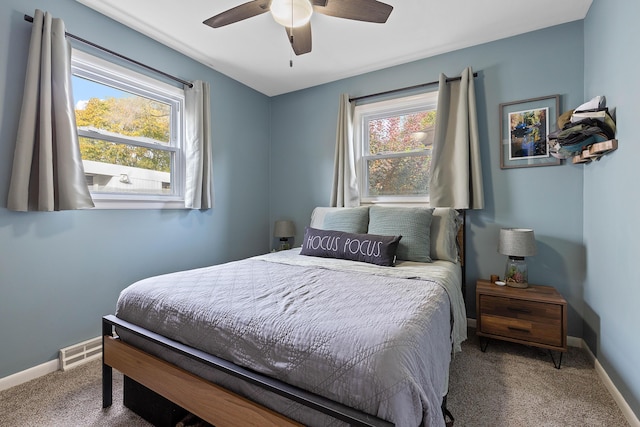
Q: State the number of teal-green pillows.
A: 2